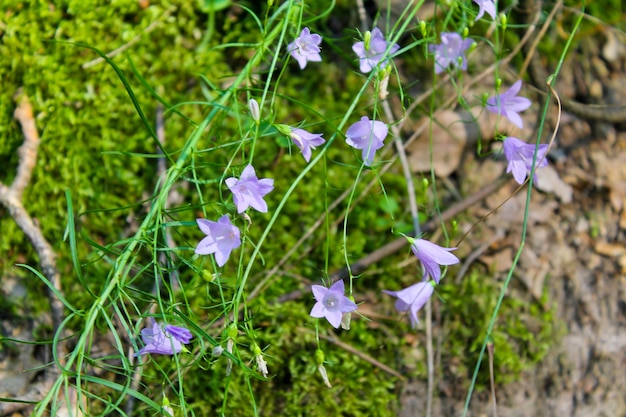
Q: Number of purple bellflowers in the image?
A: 14